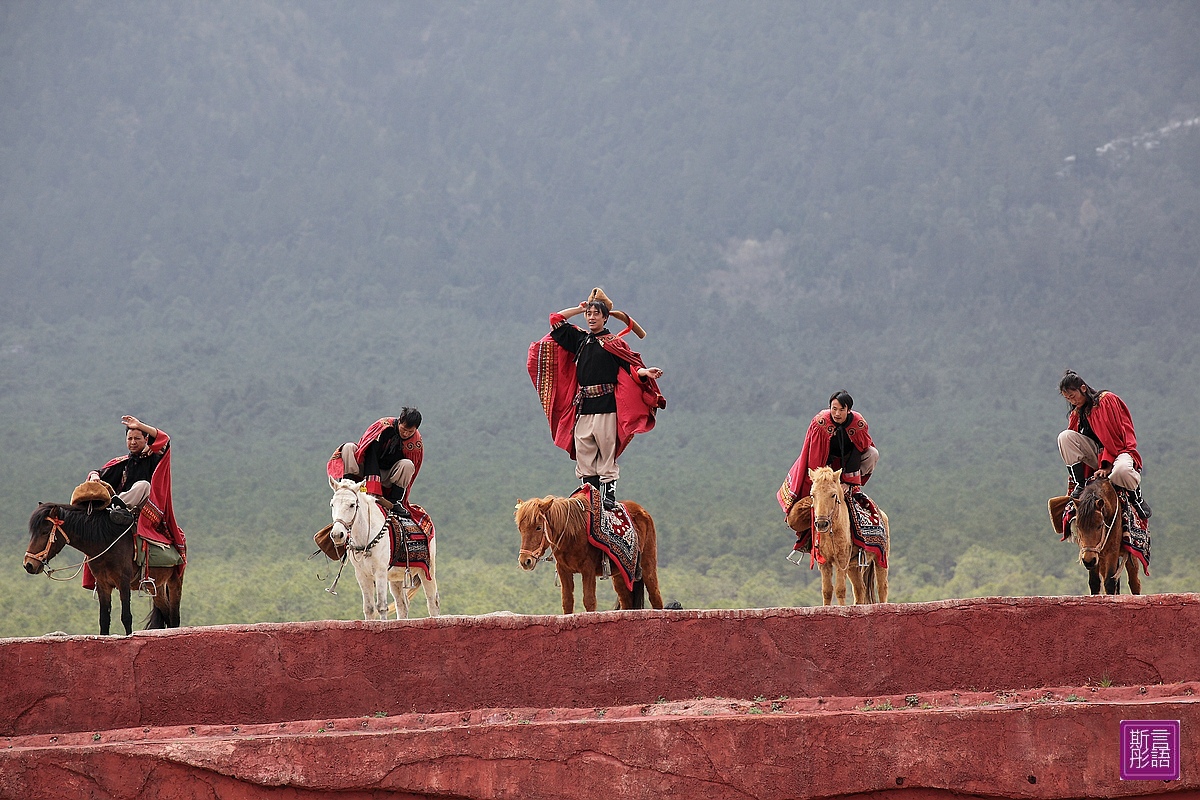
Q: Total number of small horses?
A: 5